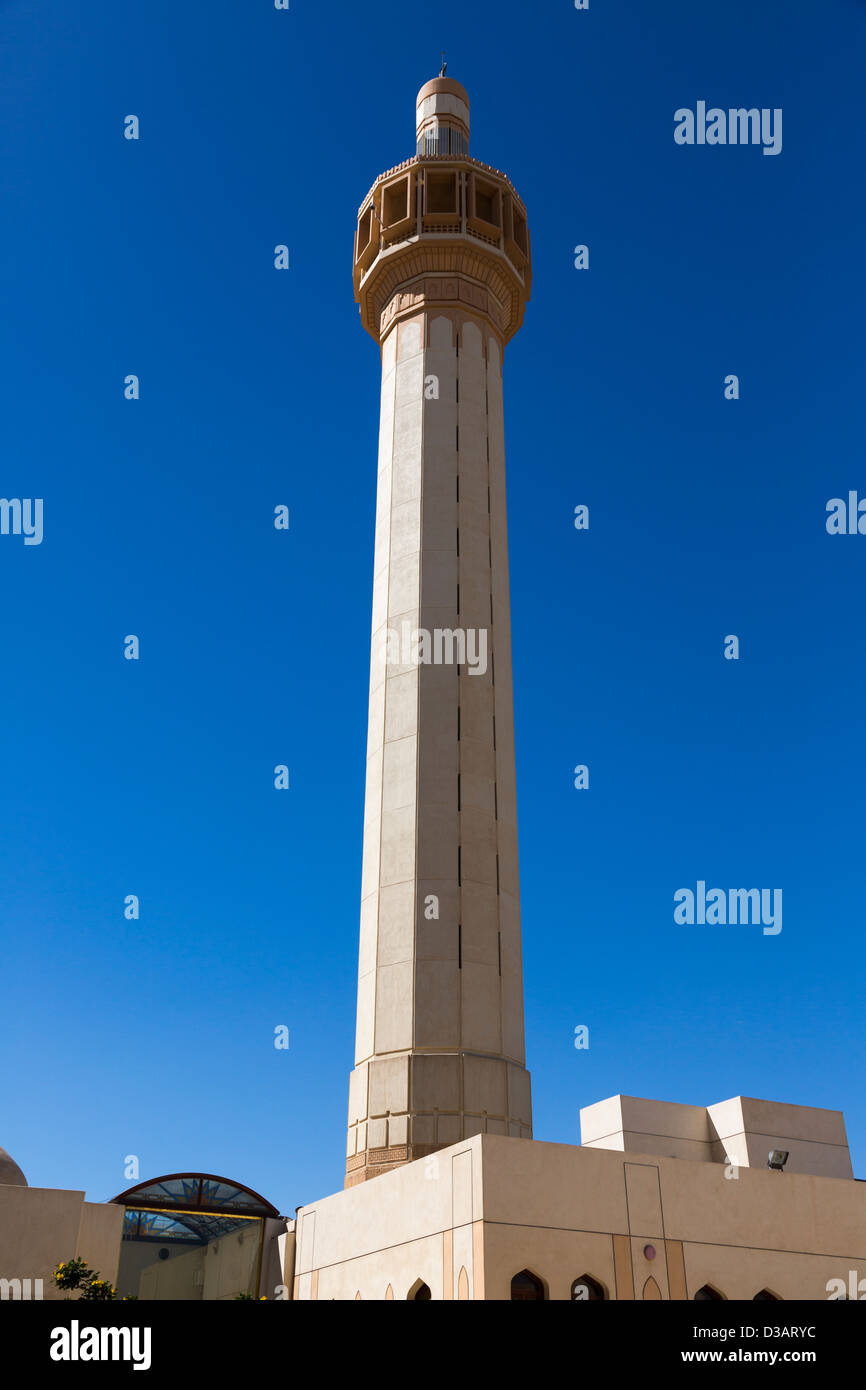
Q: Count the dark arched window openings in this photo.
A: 5